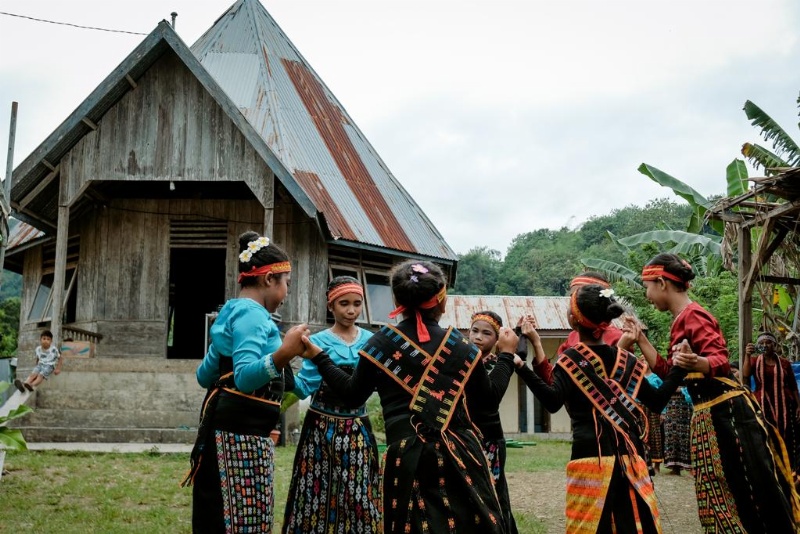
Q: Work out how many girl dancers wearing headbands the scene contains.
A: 7